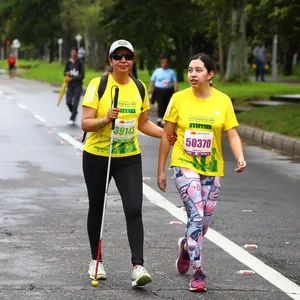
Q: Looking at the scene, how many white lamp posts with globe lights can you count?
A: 3